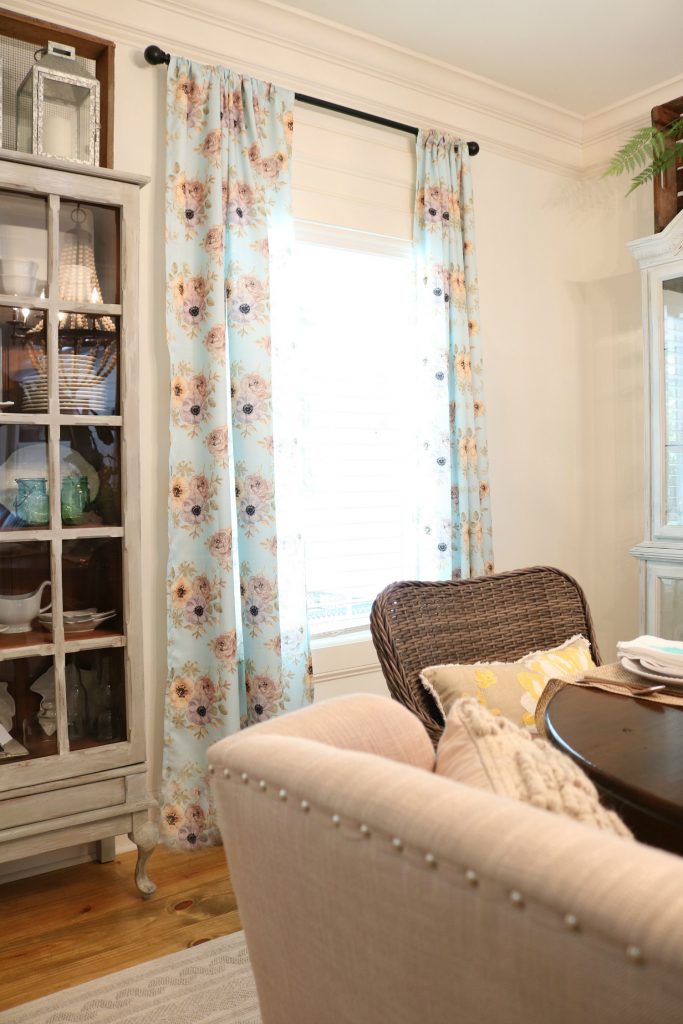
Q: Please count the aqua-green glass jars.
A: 2